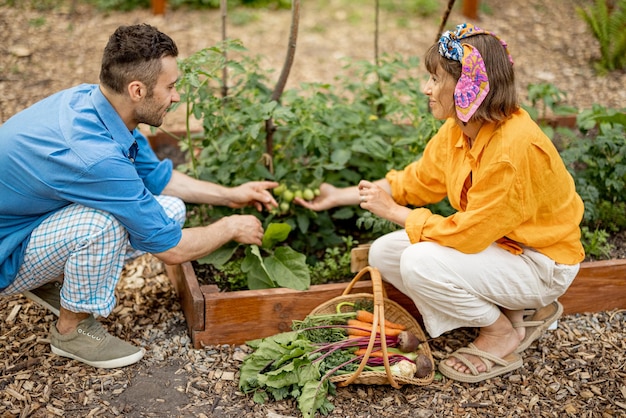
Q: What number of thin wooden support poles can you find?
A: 4